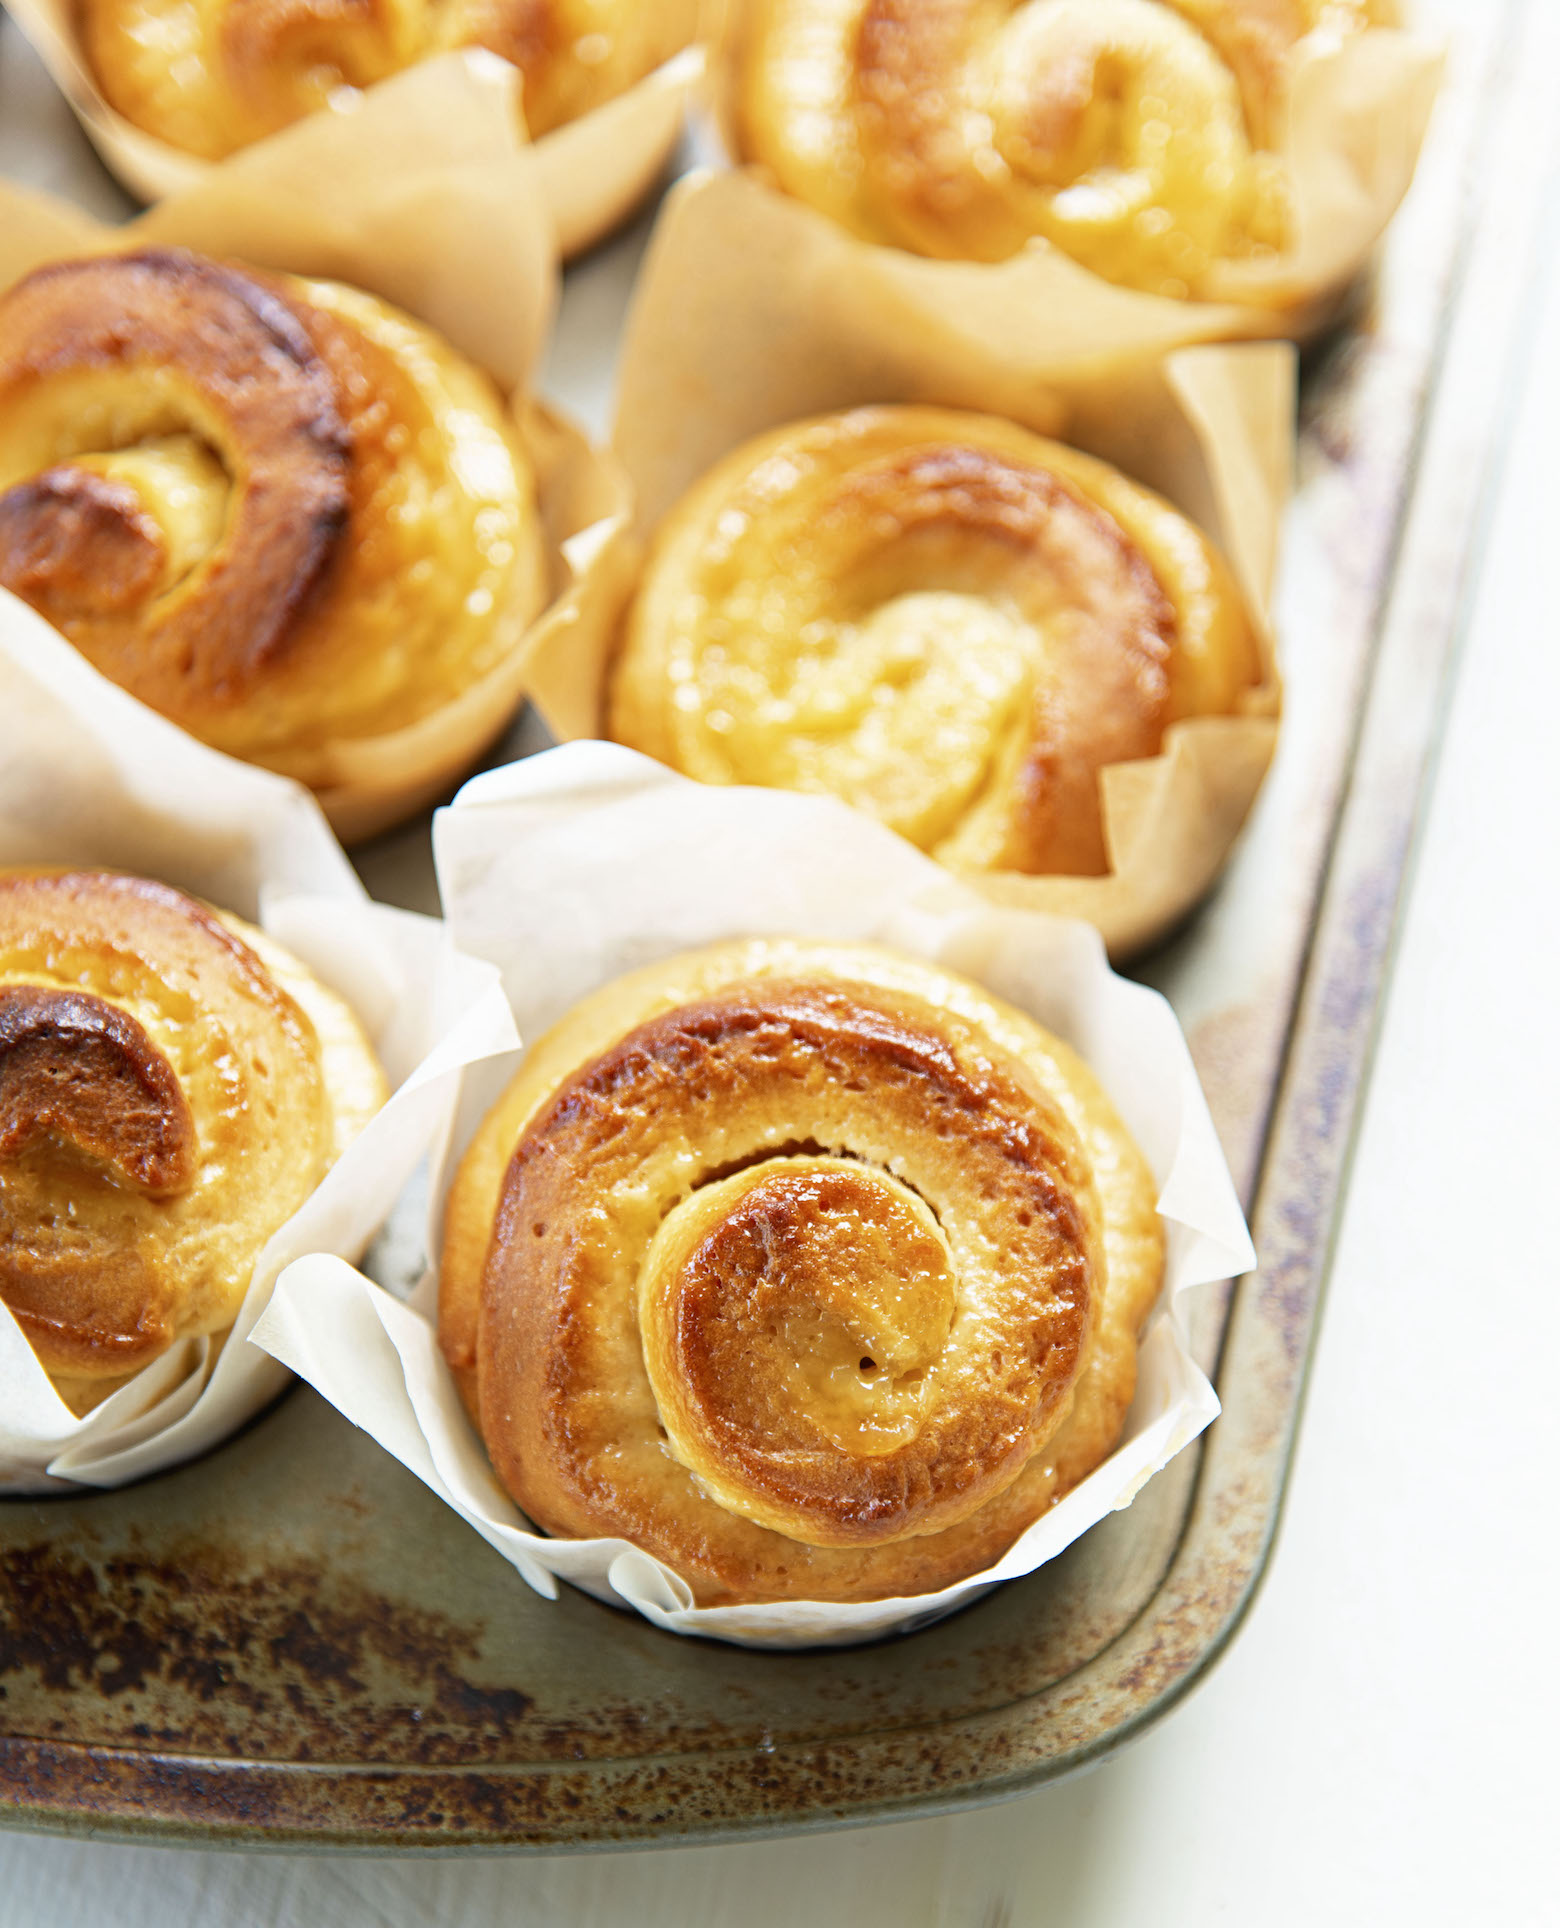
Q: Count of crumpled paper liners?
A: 6